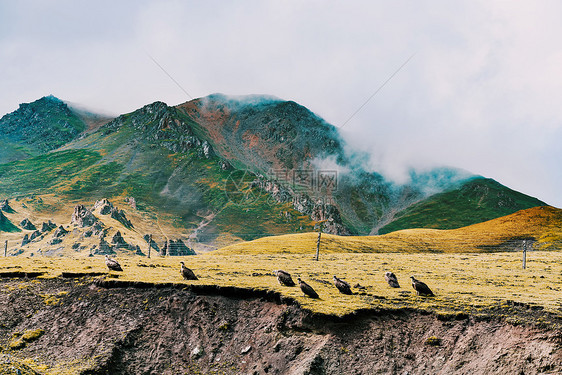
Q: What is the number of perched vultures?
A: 7